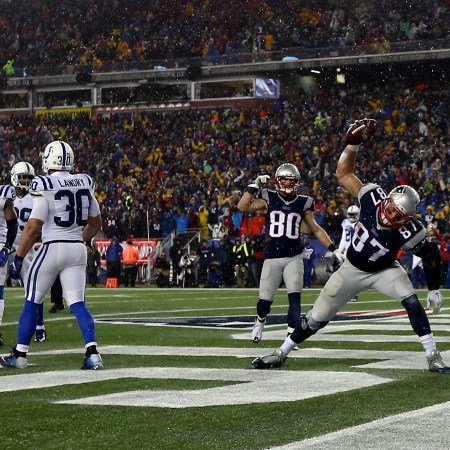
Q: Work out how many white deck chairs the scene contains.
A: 0